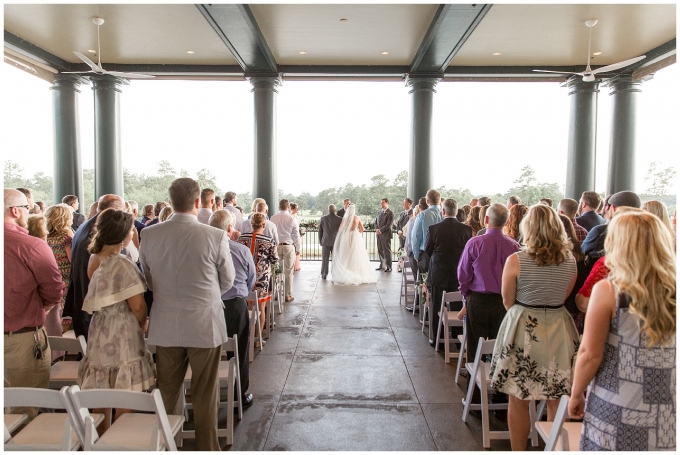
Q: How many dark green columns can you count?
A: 6